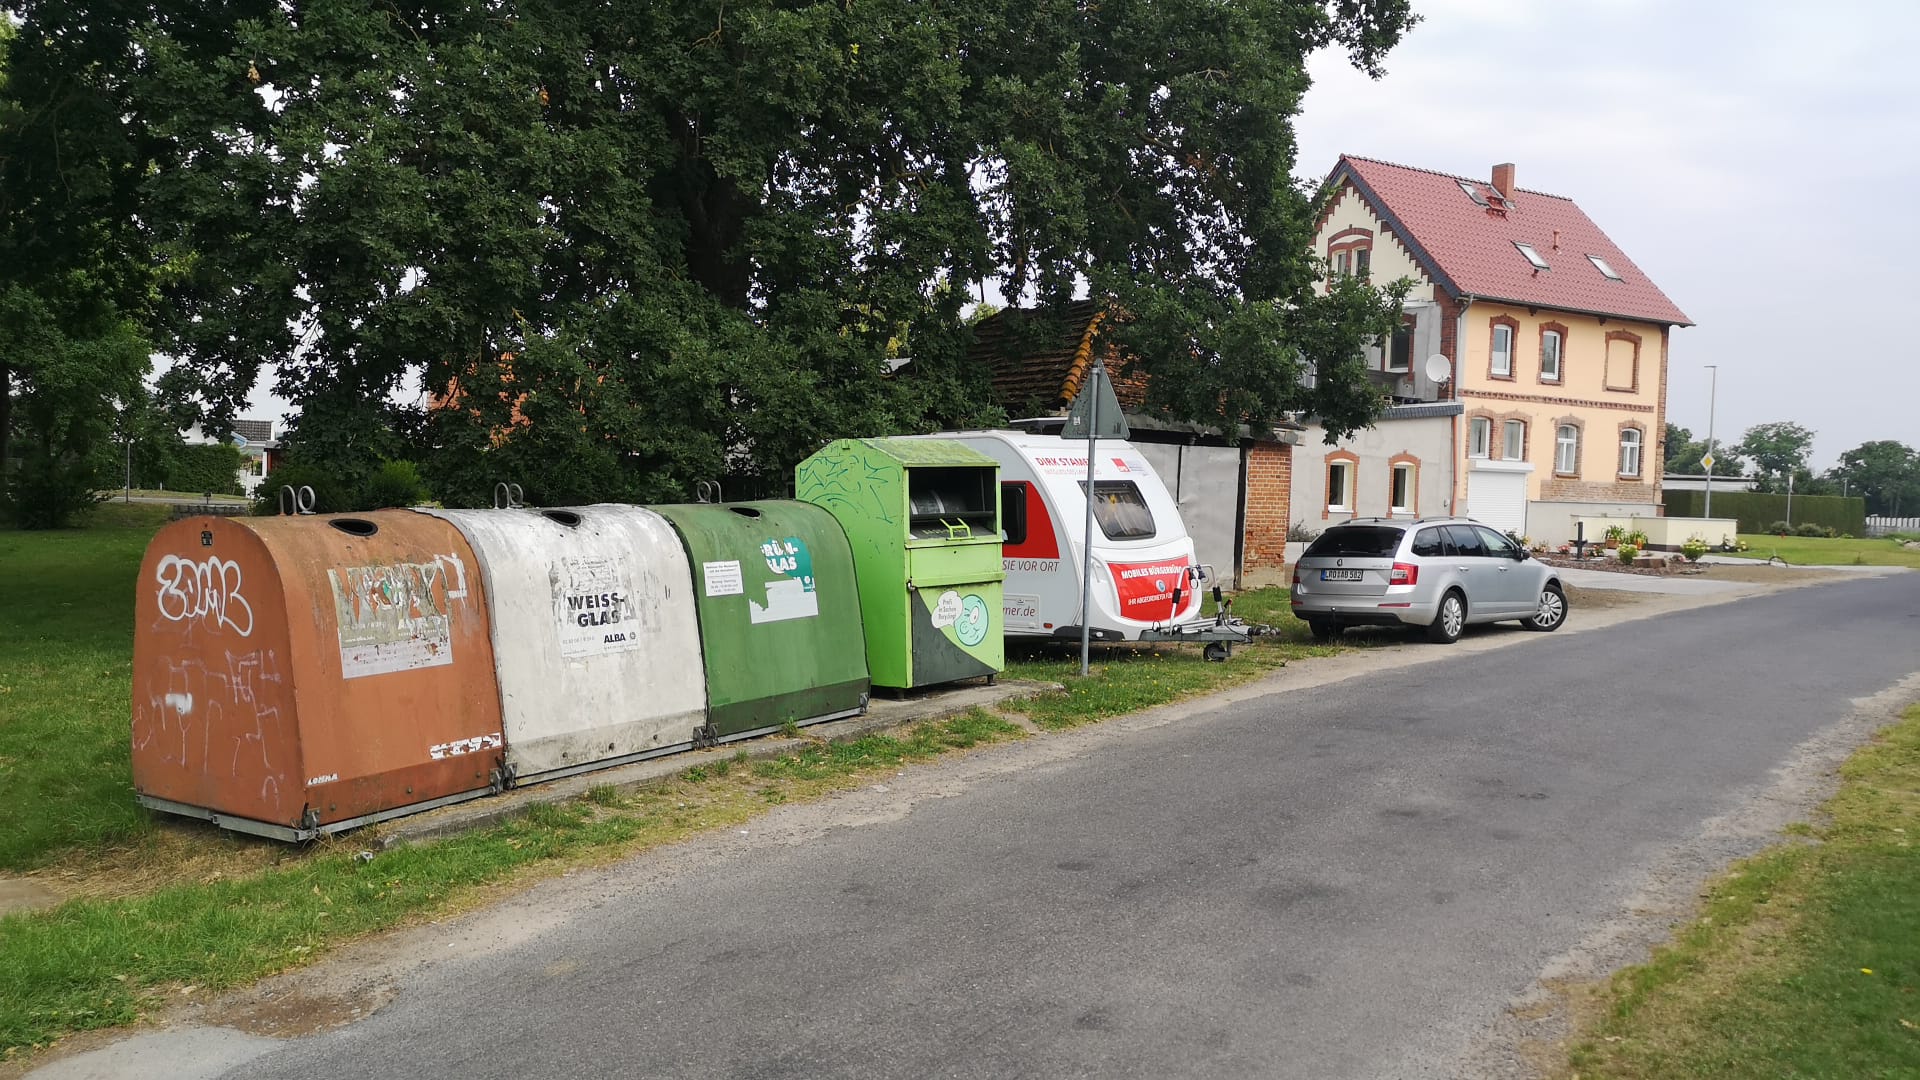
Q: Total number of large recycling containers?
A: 4